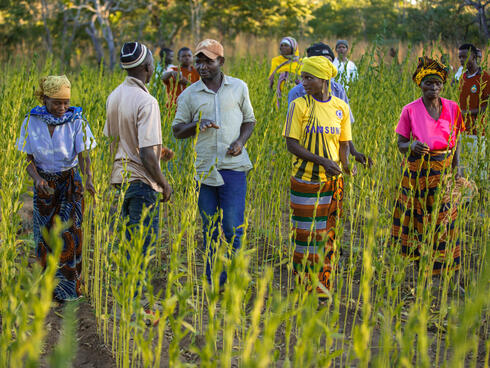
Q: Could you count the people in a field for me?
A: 12